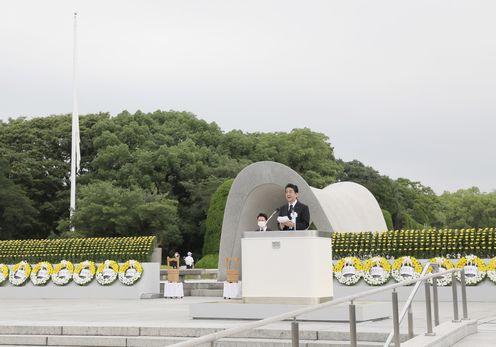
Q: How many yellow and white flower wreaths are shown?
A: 13